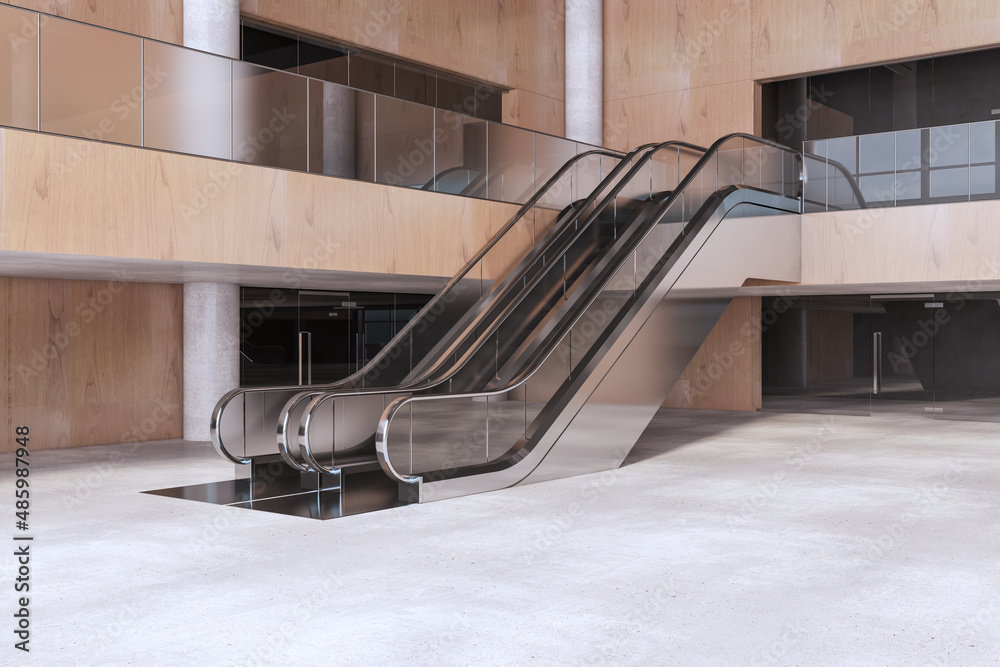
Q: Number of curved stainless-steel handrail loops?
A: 4